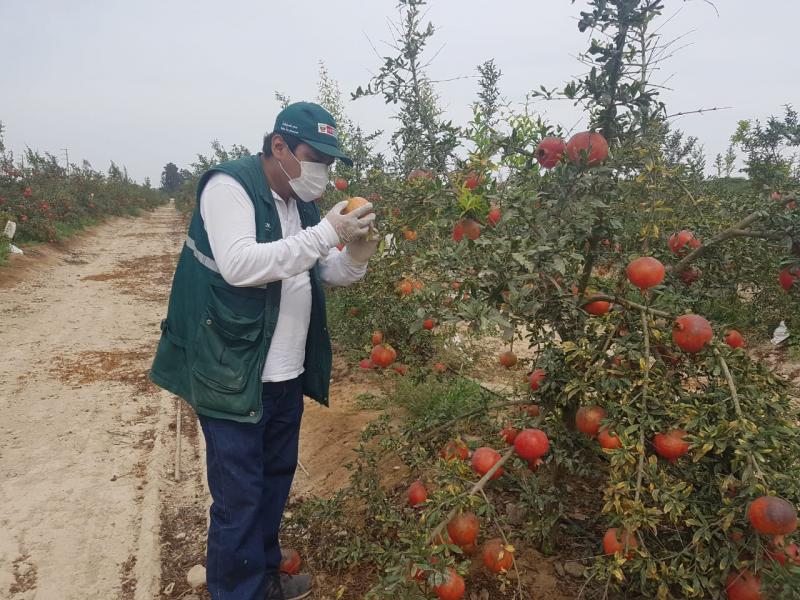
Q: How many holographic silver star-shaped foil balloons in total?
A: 0